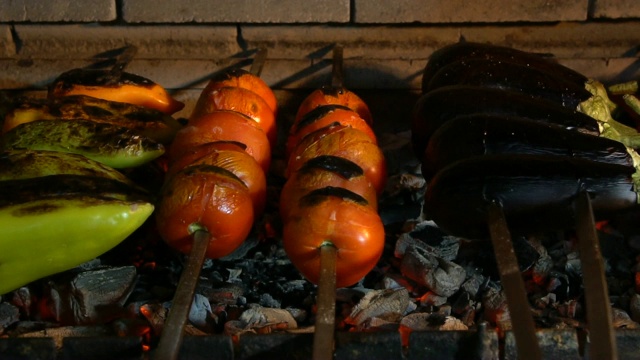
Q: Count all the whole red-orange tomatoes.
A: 10